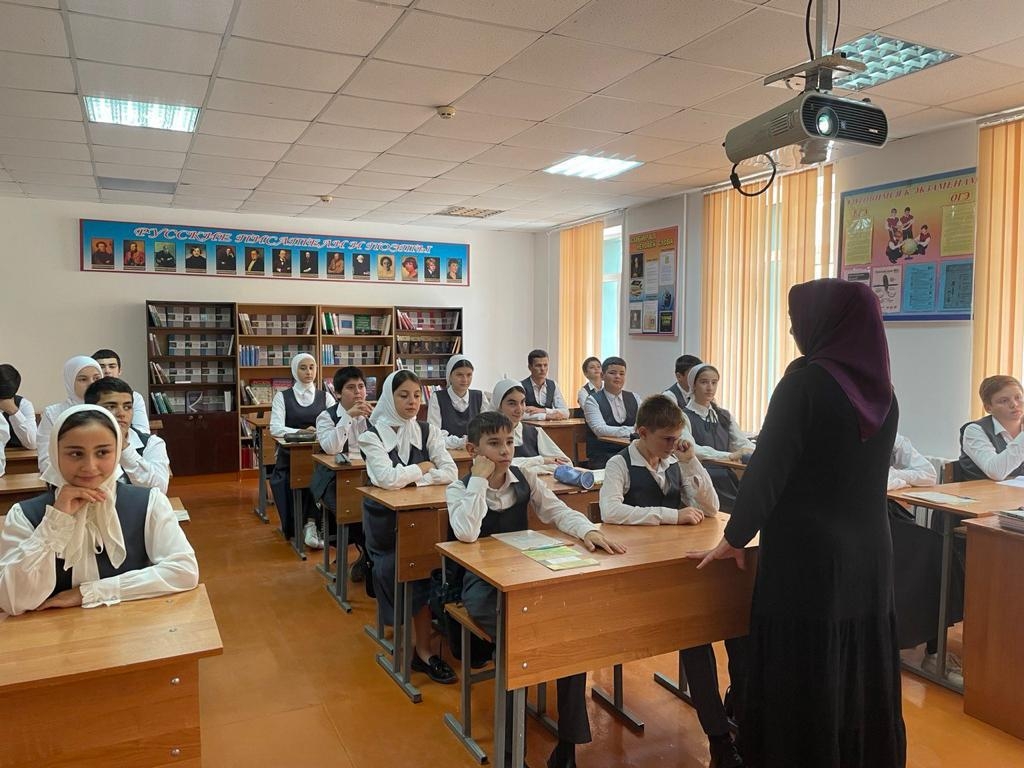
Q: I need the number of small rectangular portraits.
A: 14